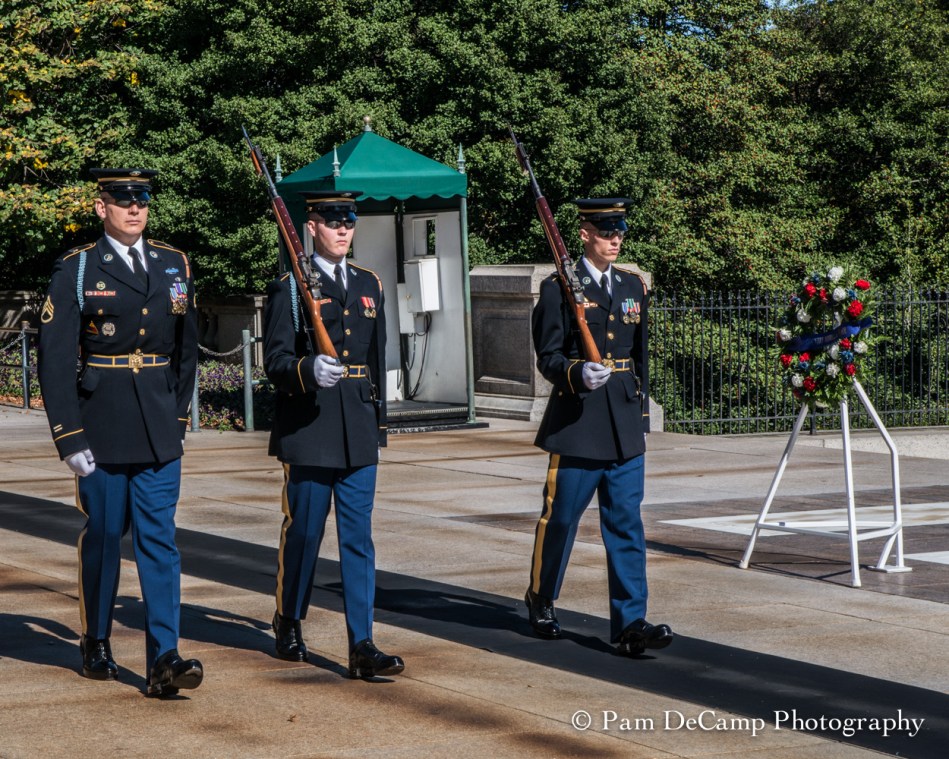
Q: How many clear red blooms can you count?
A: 9